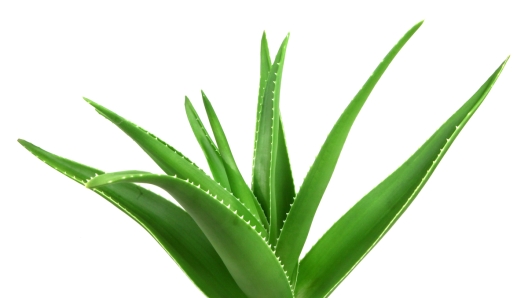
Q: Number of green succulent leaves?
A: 9